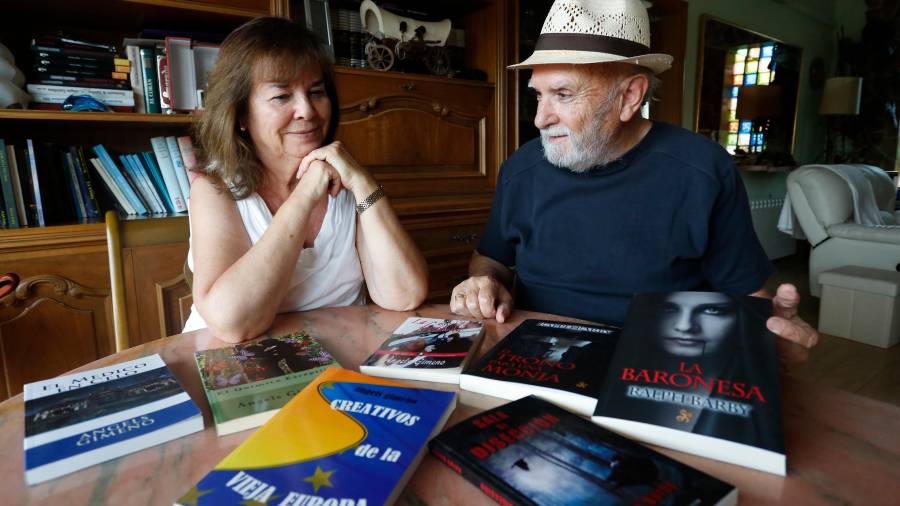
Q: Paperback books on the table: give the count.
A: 7